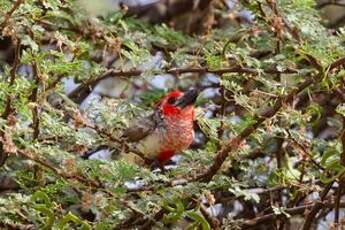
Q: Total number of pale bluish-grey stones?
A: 0